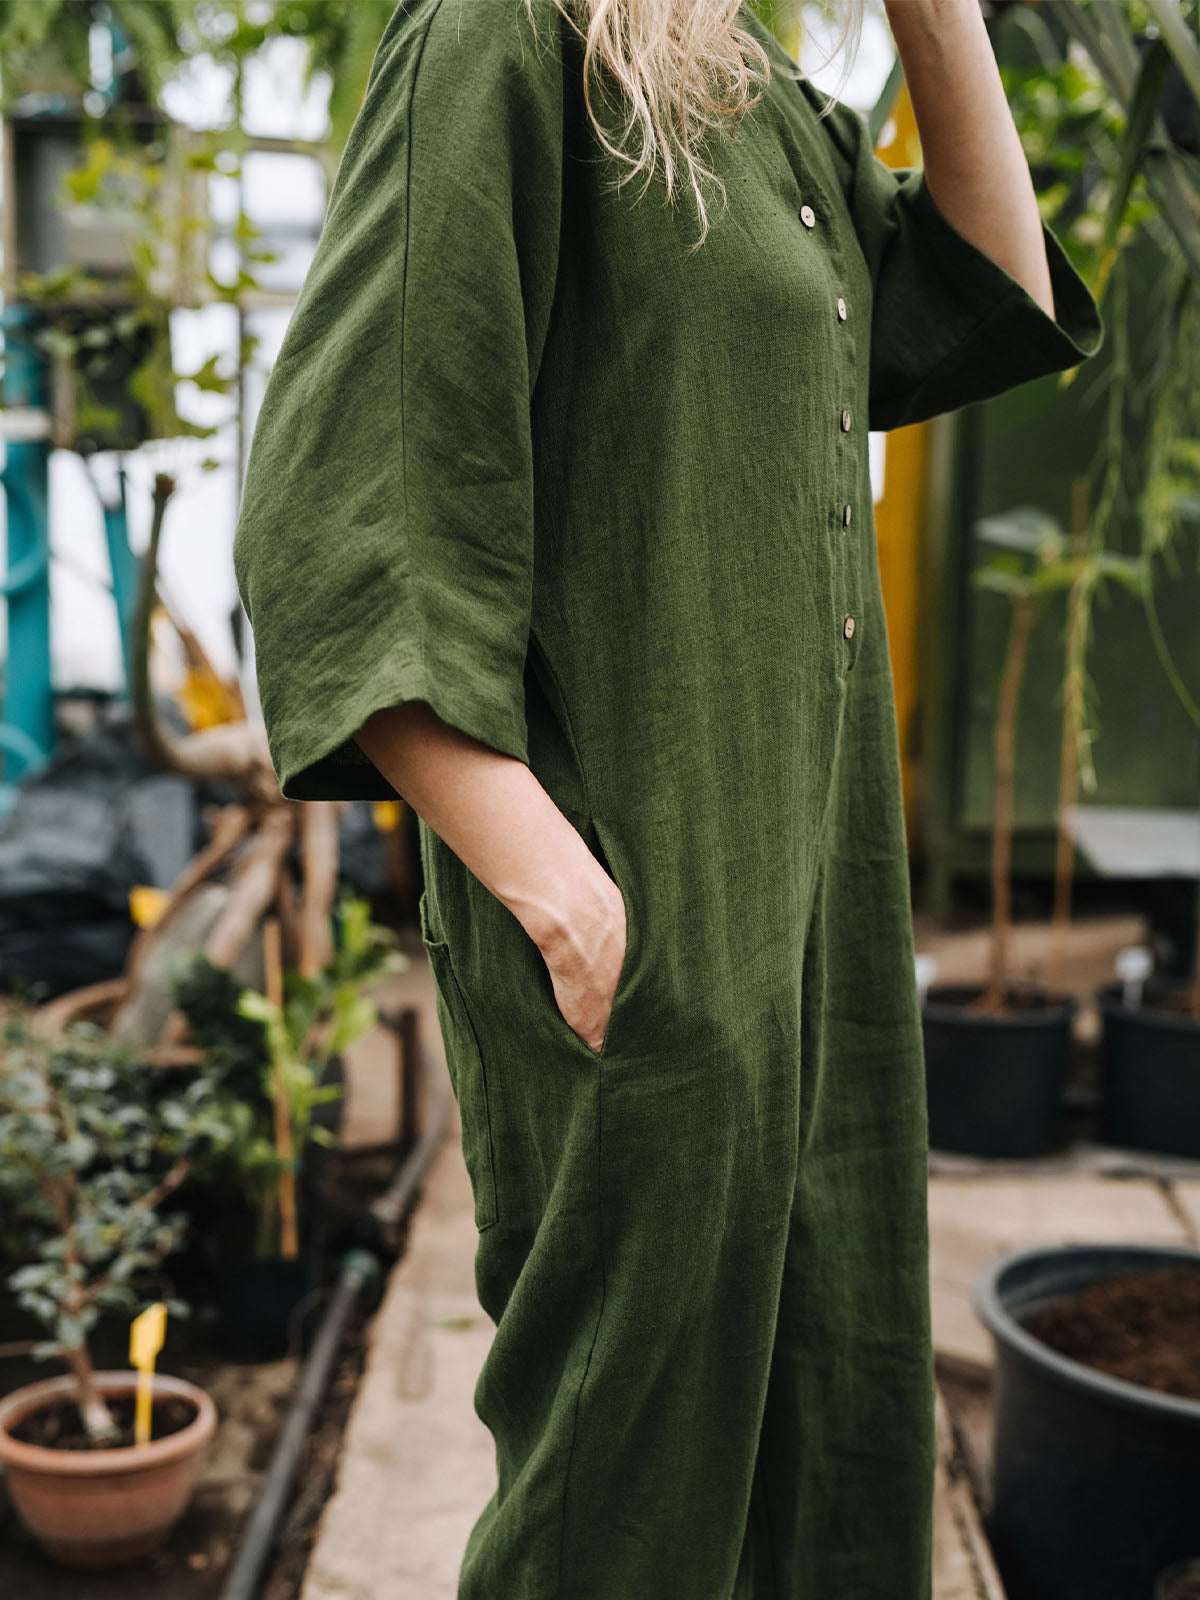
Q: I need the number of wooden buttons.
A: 5